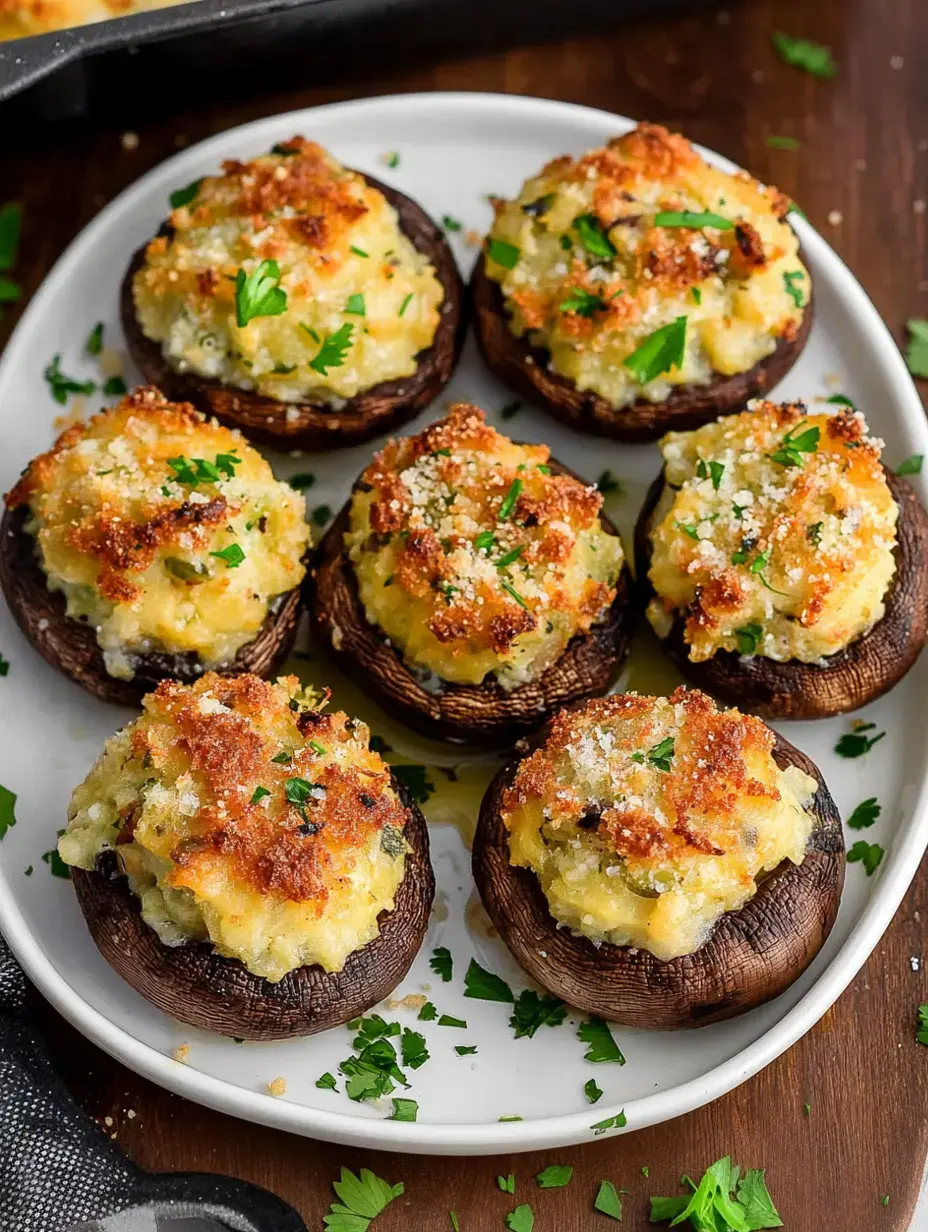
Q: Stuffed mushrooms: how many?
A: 7